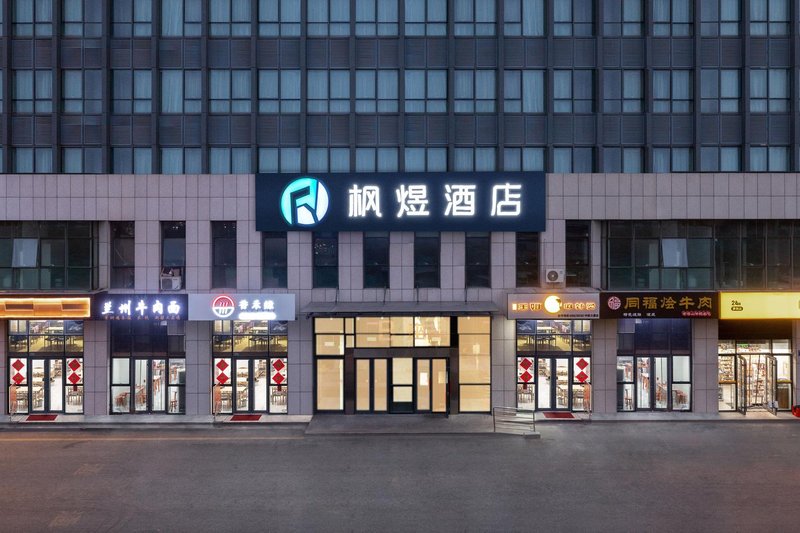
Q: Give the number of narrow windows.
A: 10